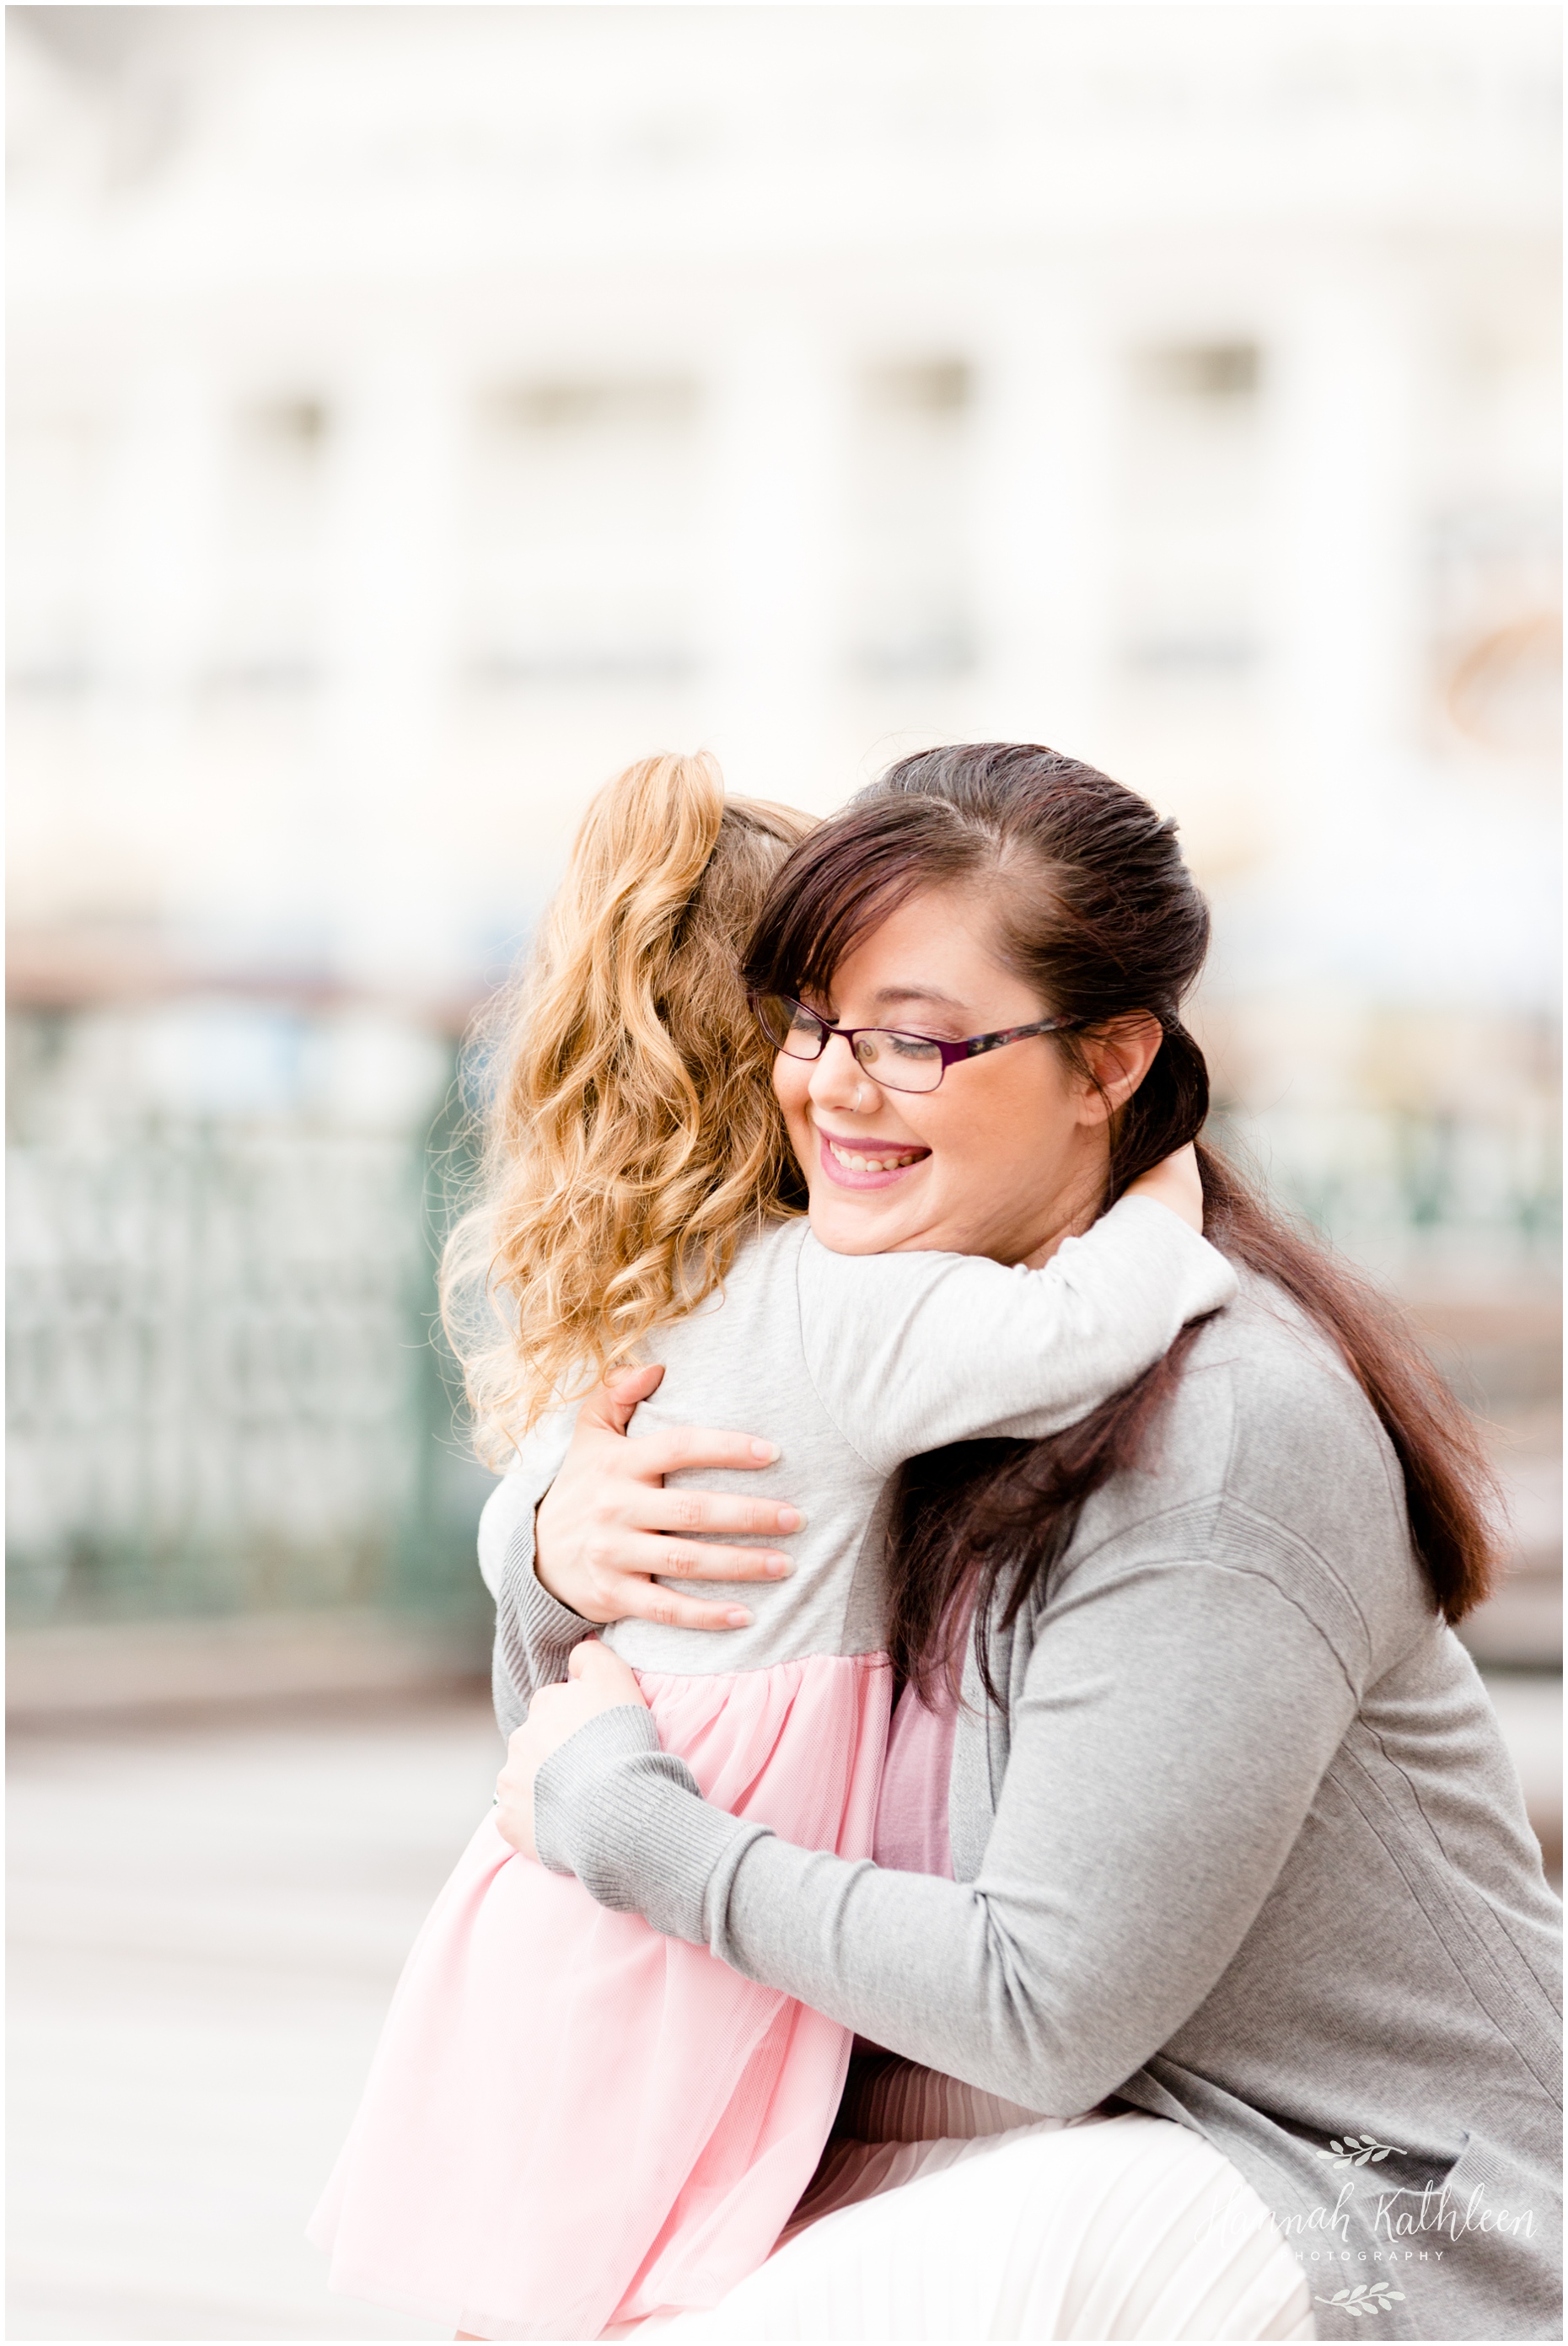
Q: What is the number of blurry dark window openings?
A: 4